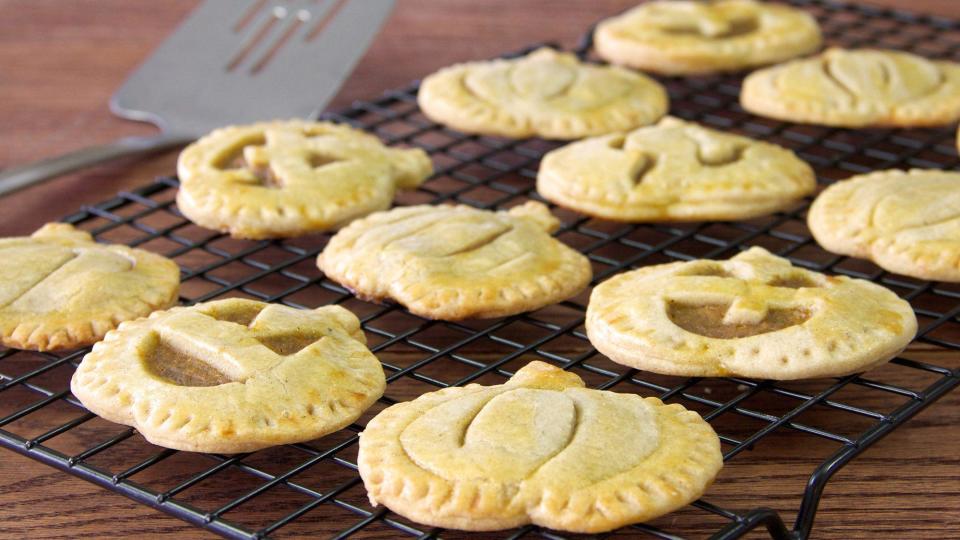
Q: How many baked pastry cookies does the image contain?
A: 11